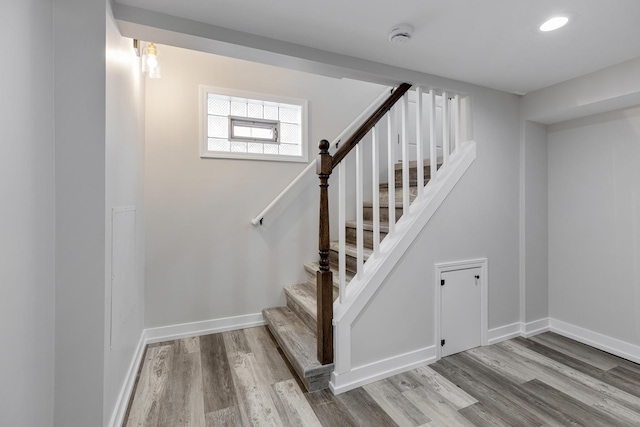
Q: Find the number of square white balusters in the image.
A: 9